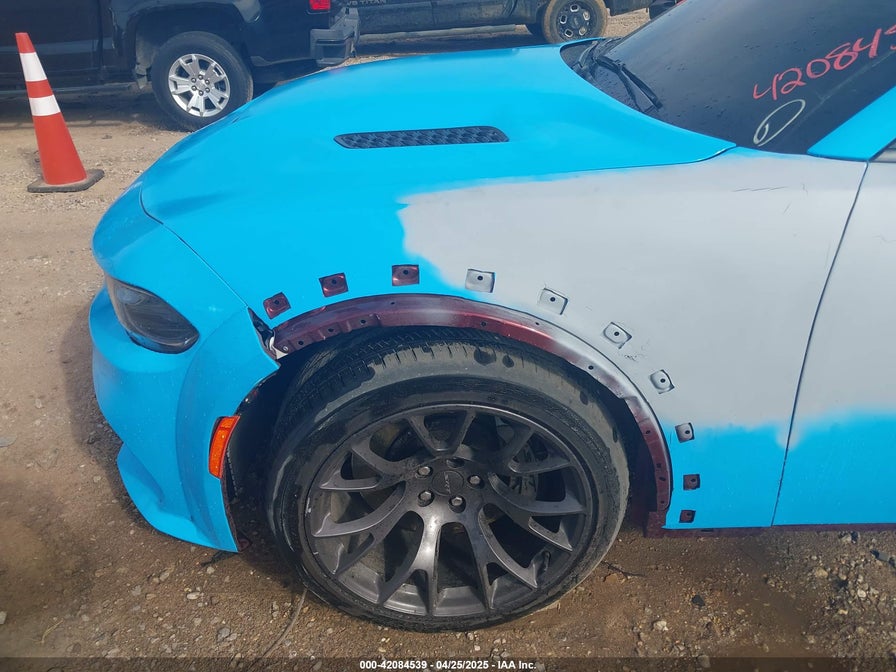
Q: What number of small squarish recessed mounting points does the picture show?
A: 10